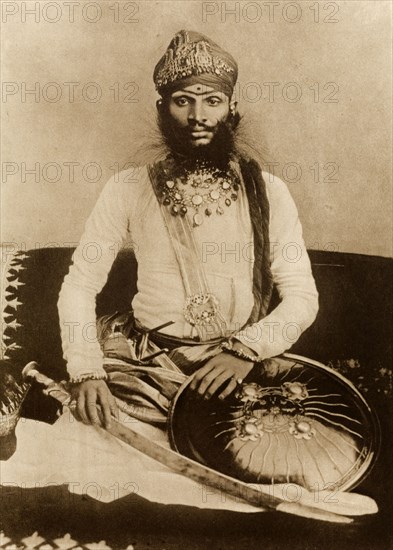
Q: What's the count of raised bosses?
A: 4